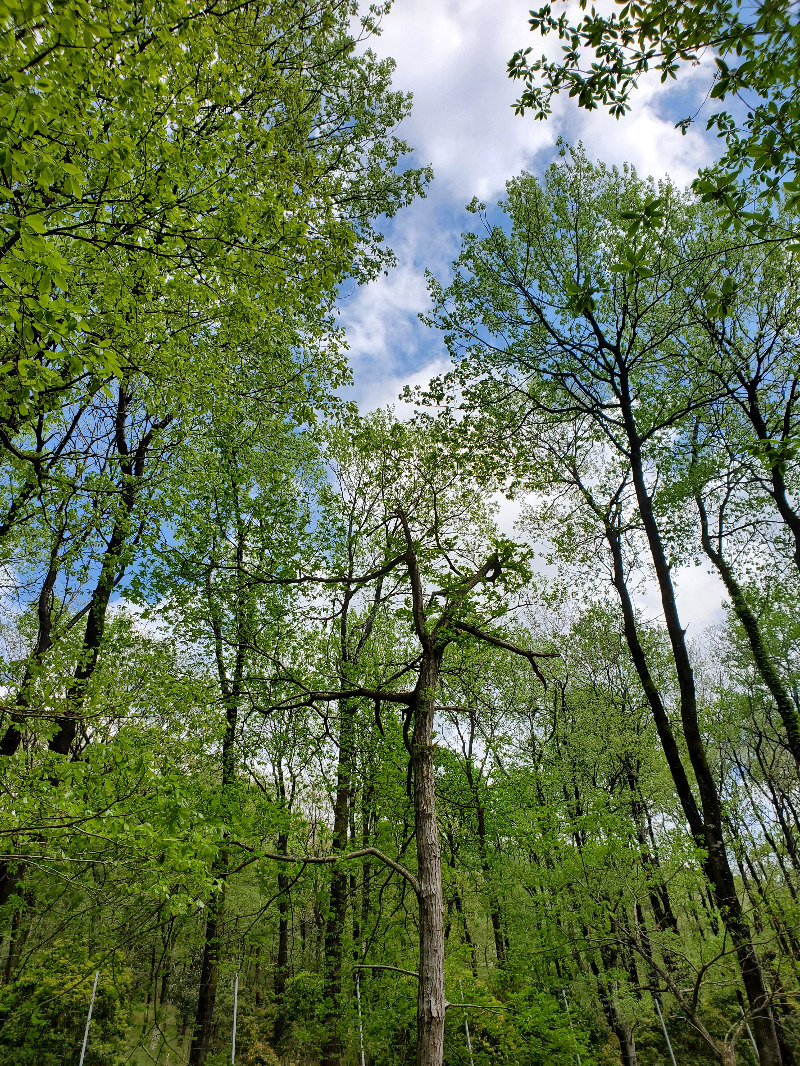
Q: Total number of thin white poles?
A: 7